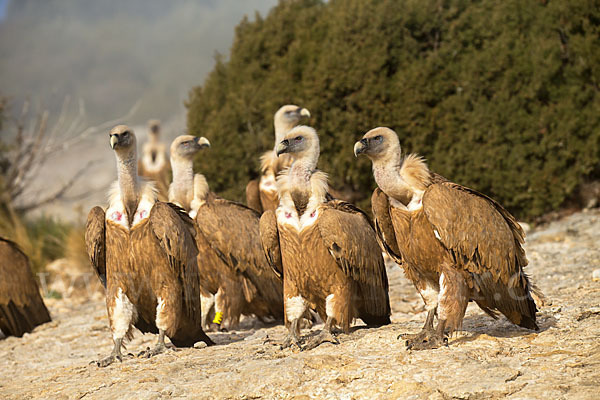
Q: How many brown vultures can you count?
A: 7